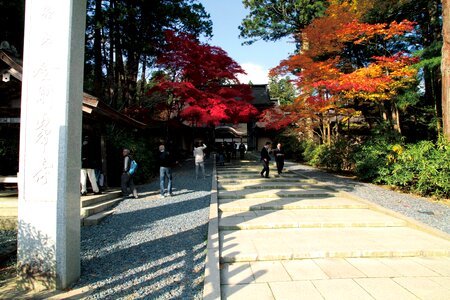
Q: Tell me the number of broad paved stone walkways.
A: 1